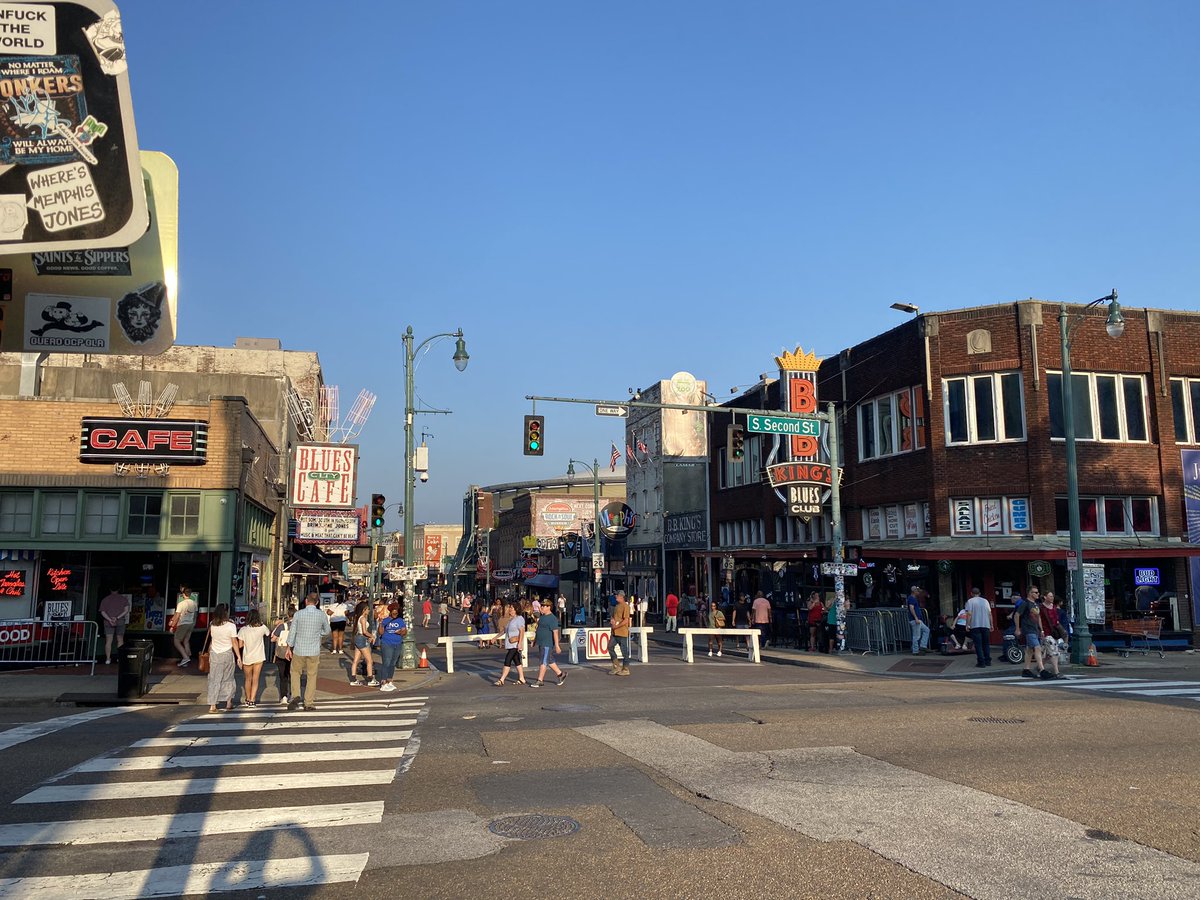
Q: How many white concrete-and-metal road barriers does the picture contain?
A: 3